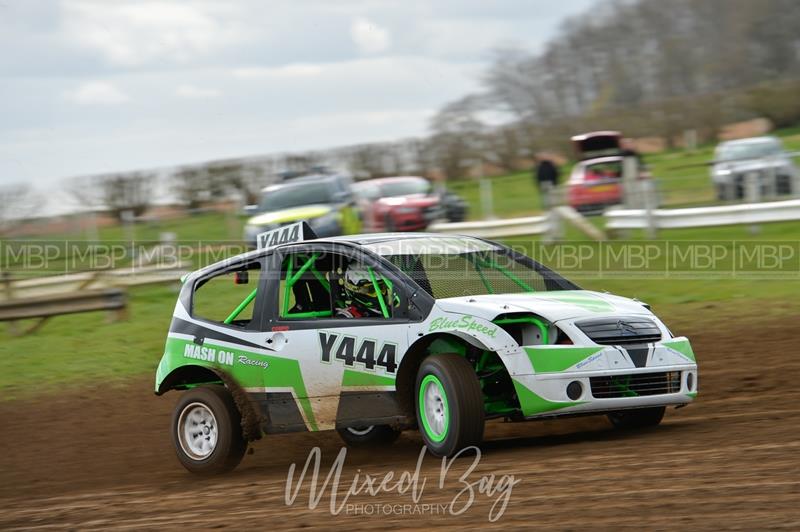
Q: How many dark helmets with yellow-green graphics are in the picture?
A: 1